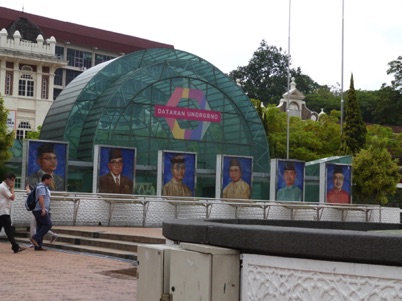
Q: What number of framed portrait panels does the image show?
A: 6